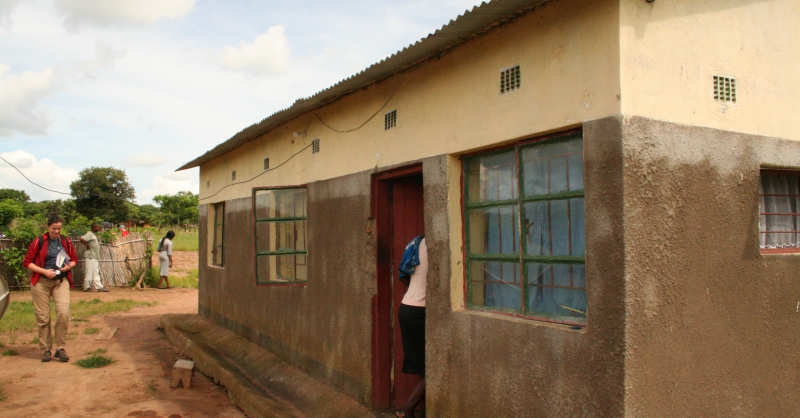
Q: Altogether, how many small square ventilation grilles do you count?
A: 7